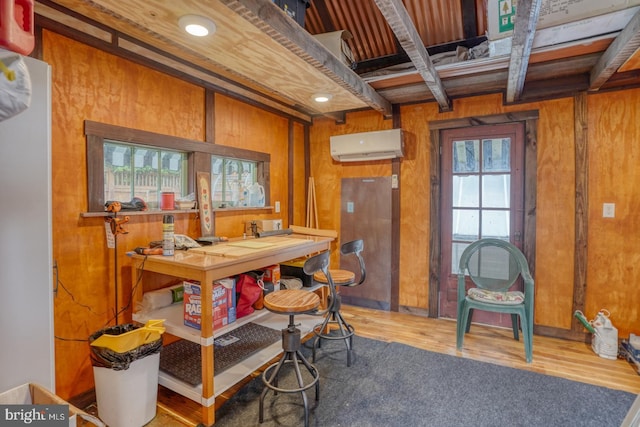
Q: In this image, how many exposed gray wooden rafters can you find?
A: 4